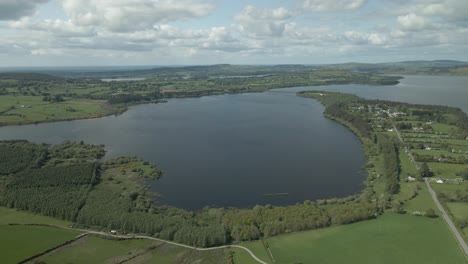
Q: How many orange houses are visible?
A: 0